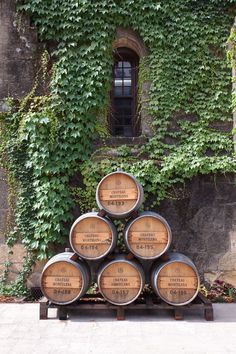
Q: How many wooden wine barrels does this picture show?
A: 6